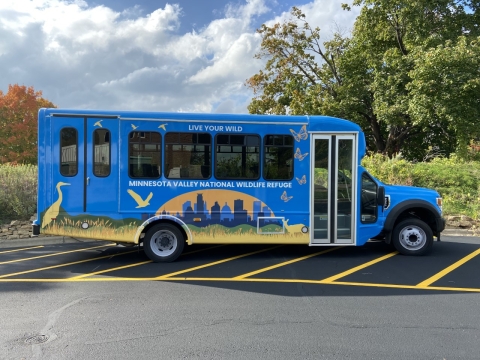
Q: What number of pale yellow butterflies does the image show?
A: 4